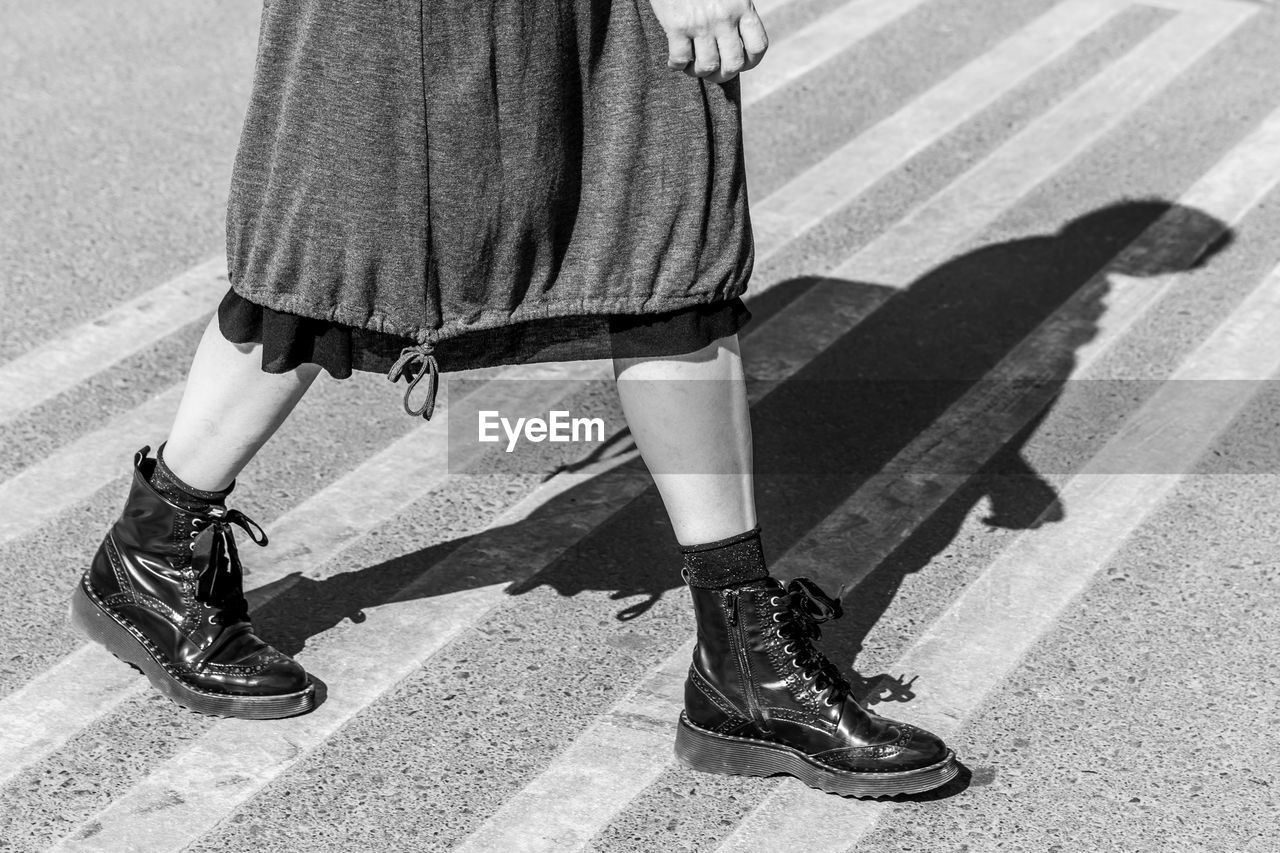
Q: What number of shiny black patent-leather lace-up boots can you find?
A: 2